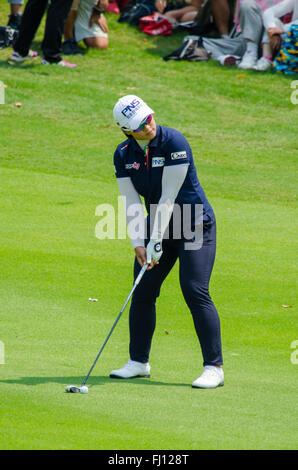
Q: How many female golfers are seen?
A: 1